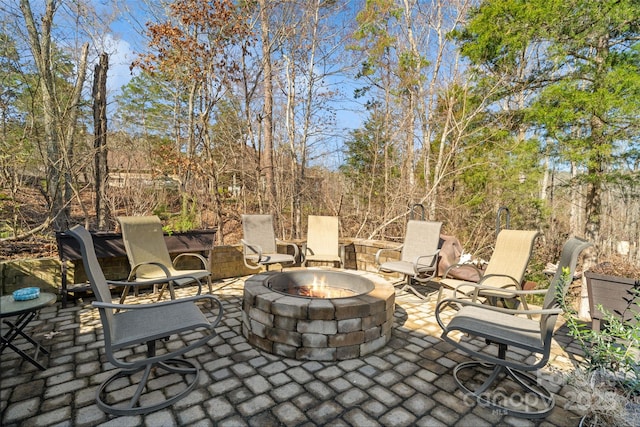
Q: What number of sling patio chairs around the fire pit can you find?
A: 7